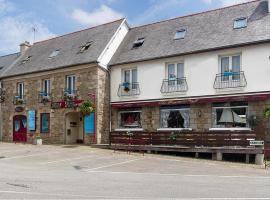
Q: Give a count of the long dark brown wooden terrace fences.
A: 1